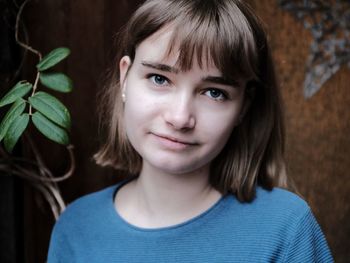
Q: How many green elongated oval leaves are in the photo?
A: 7